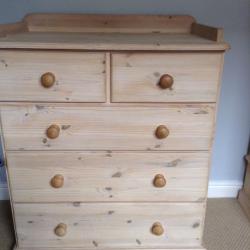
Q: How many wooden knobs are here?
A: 8